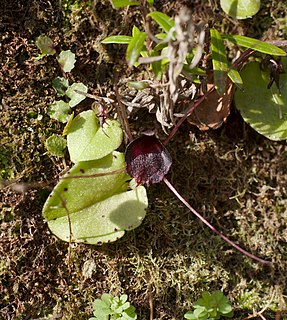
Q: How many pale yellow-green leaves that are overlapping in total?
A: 2